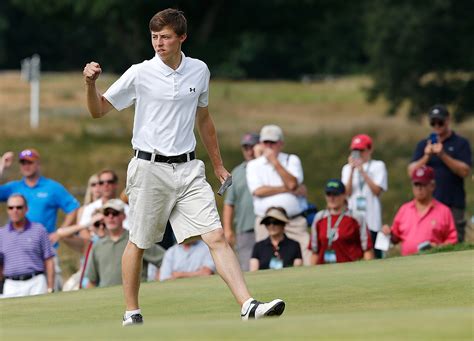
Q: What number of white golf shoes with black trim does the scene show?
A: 2